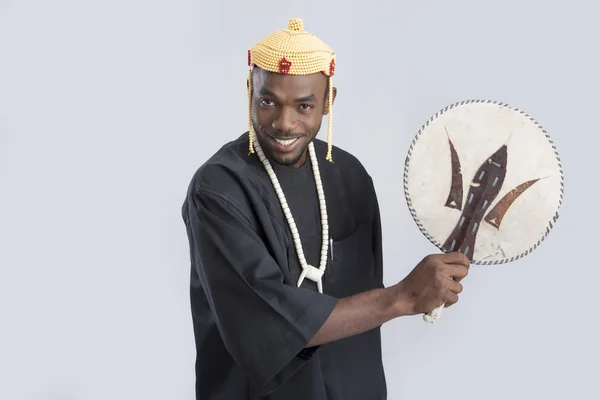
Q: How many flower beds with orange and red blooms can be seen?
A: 0